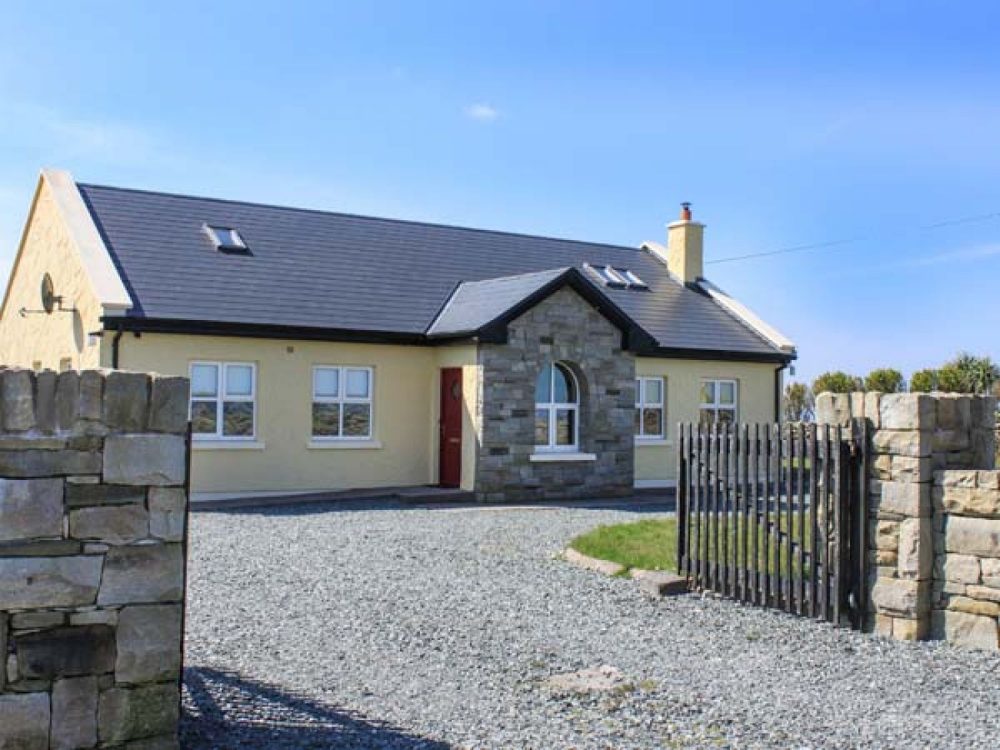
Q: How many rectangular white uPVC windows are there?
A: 4